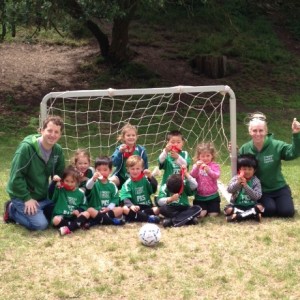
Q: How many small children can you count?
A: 9